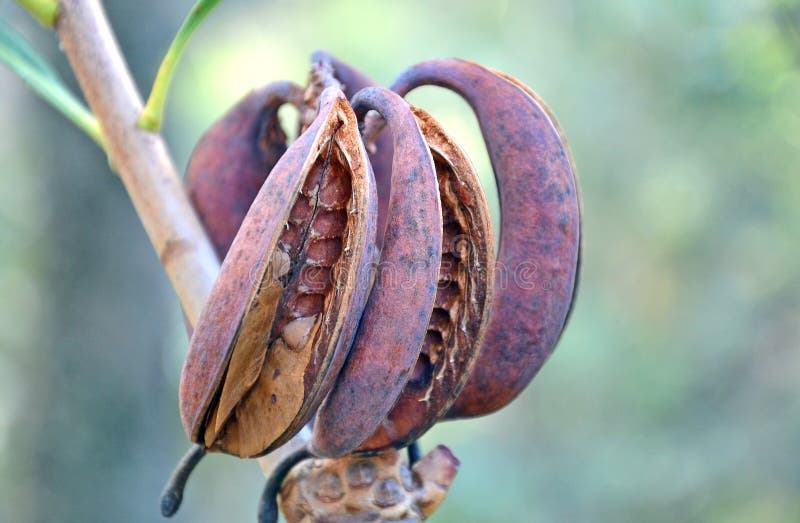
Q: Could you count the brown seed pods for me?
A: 5